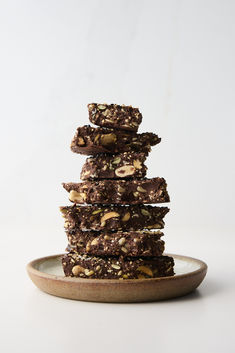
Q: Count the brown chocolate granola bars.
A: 7